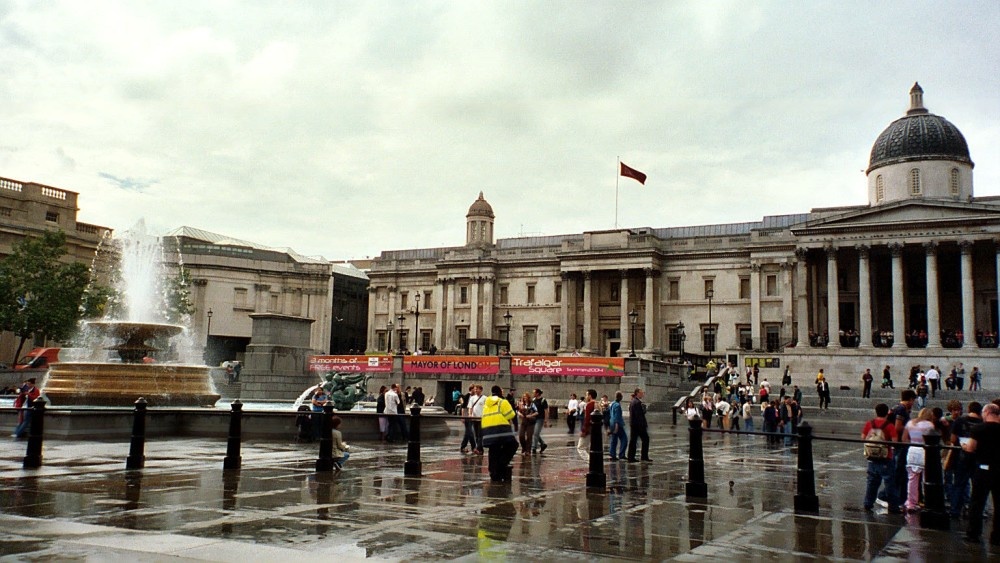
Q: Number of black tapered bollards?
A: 9